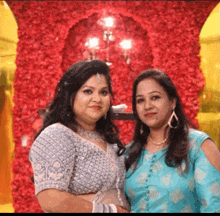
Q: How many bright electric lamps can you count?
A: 3